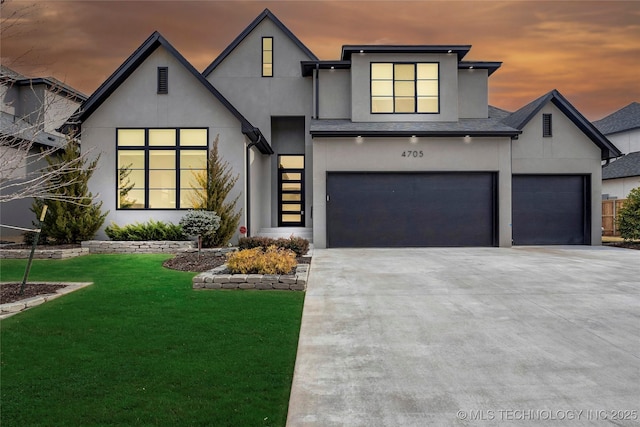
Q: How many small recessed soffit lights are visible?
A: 7